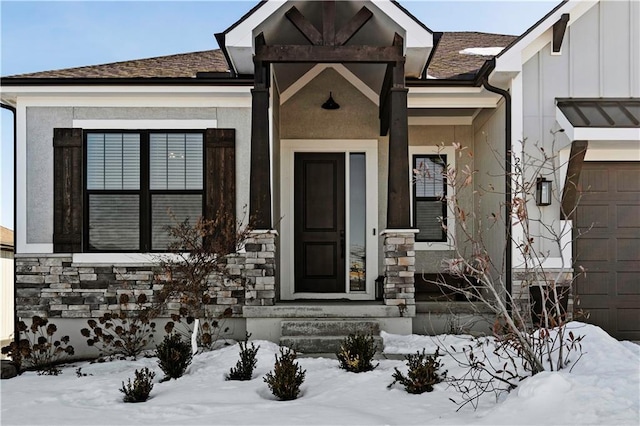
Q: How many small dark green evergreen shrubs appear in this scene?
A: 6